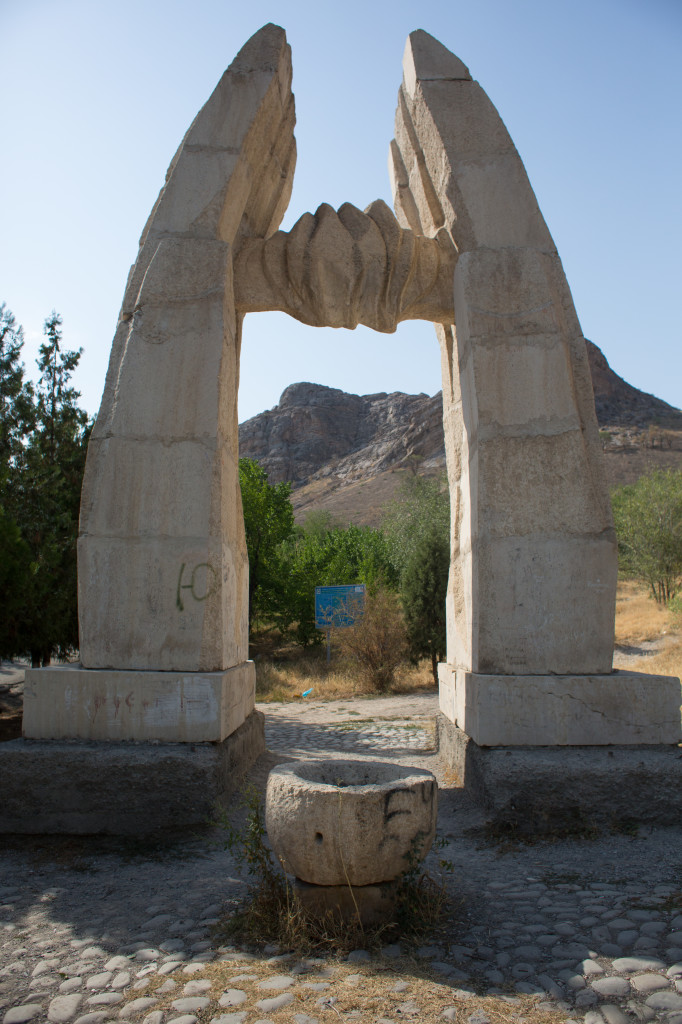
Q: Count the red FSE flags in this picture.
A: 0